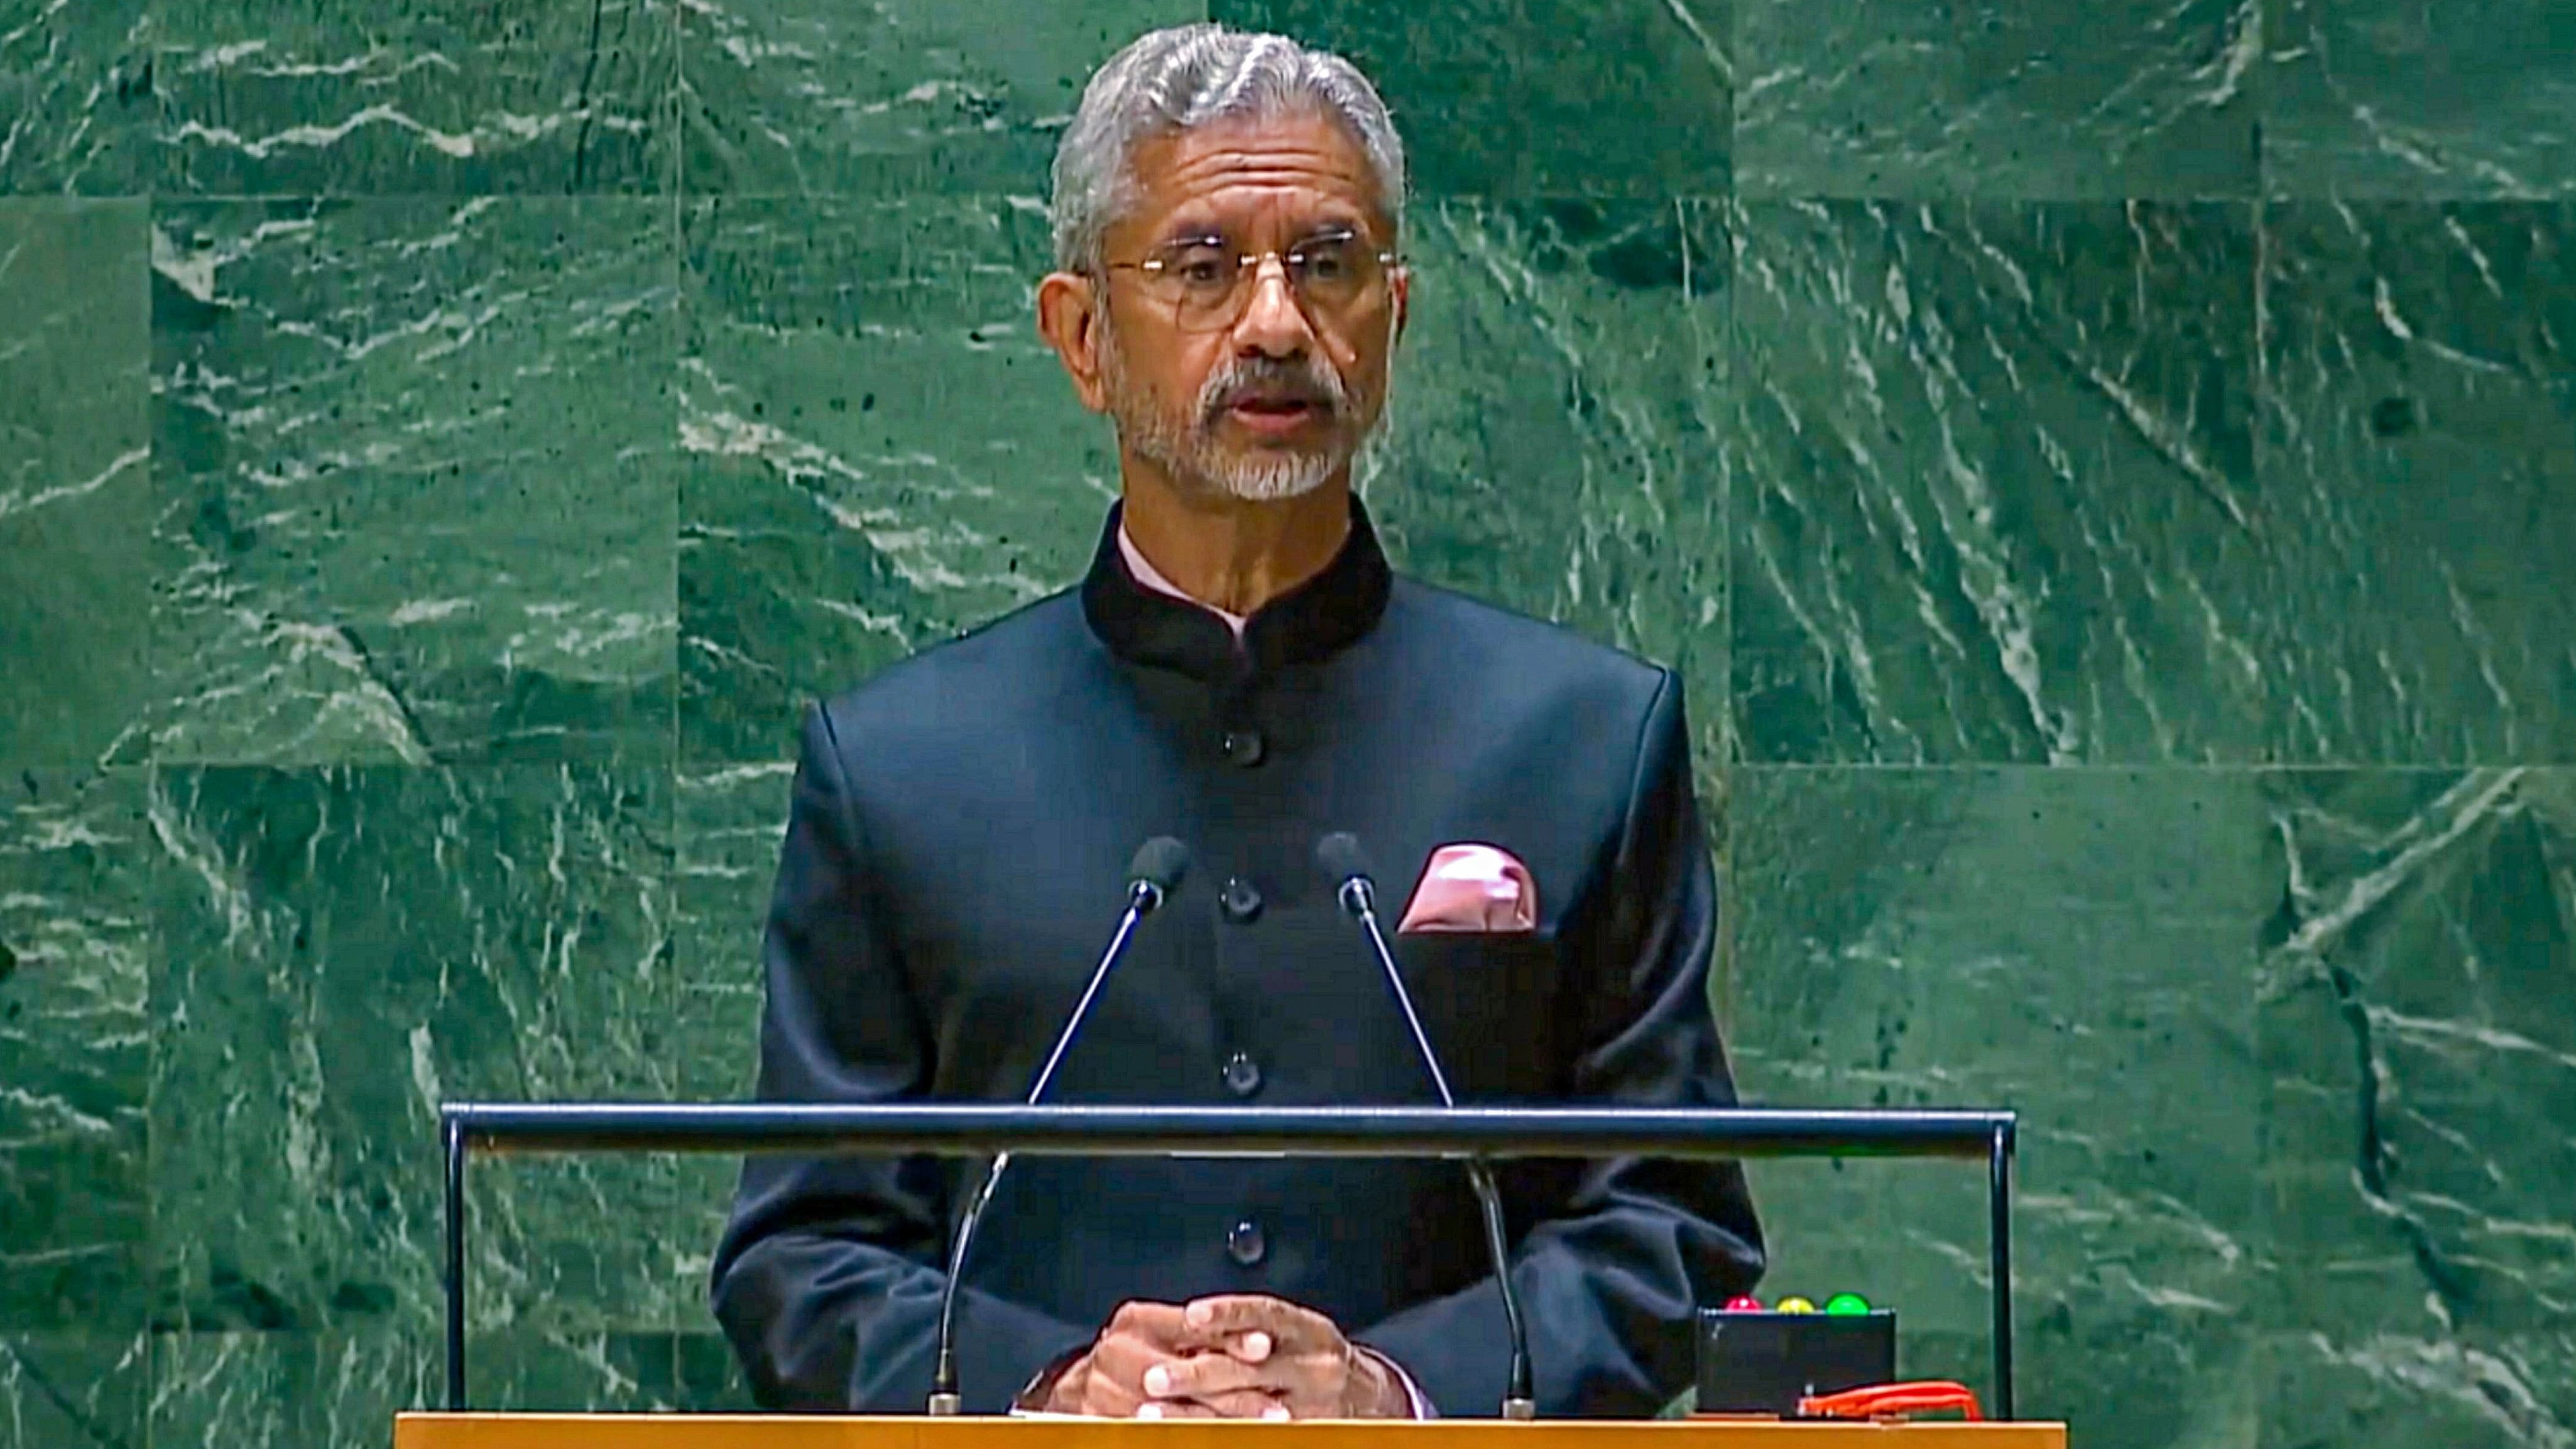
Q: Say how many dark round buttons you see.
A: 4